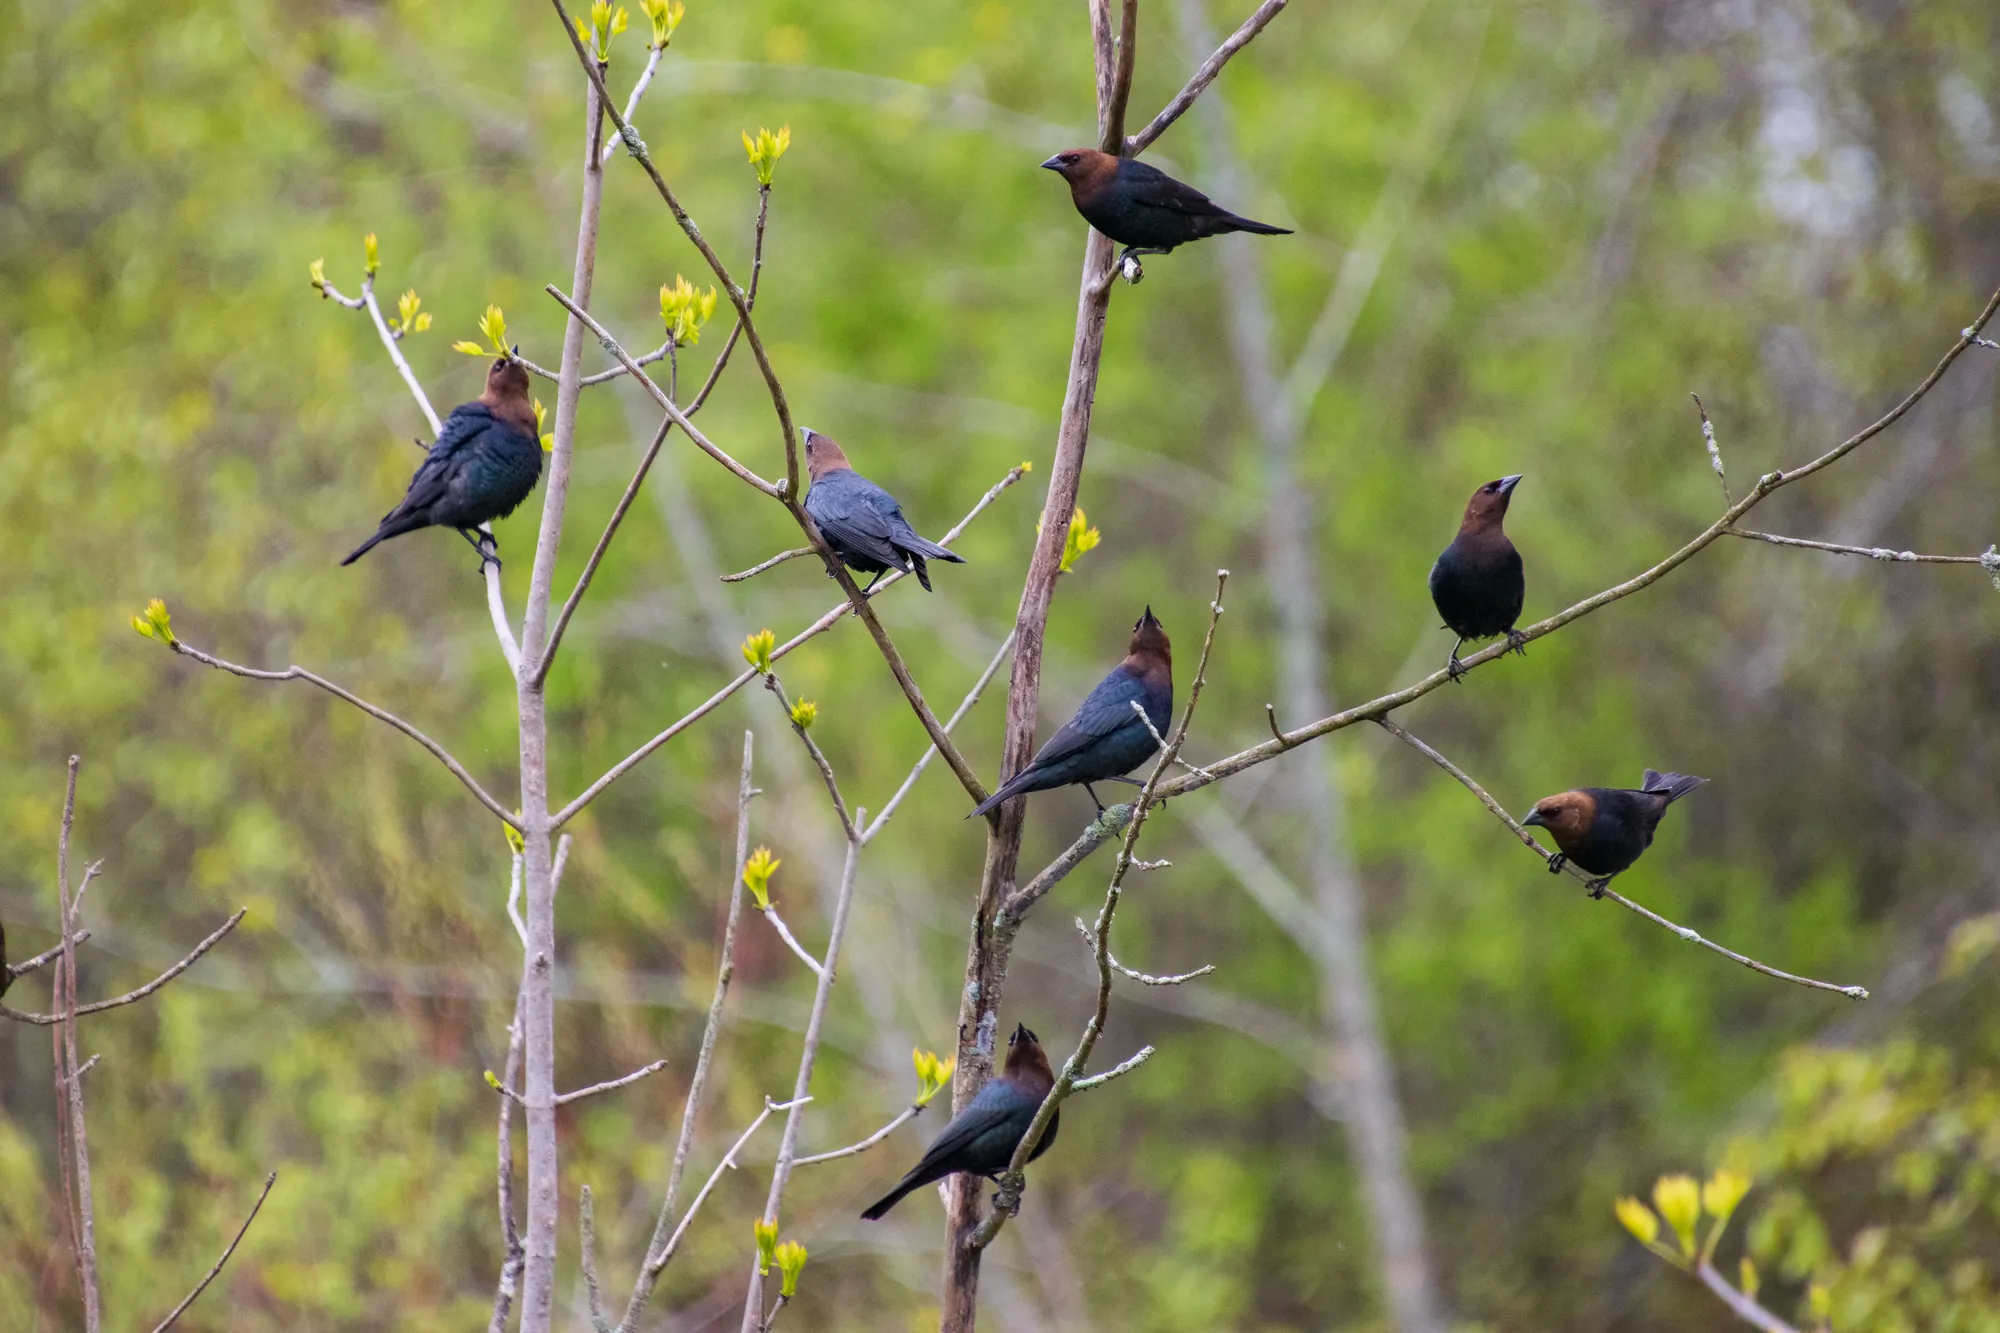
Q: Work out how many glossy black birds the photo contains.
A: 7